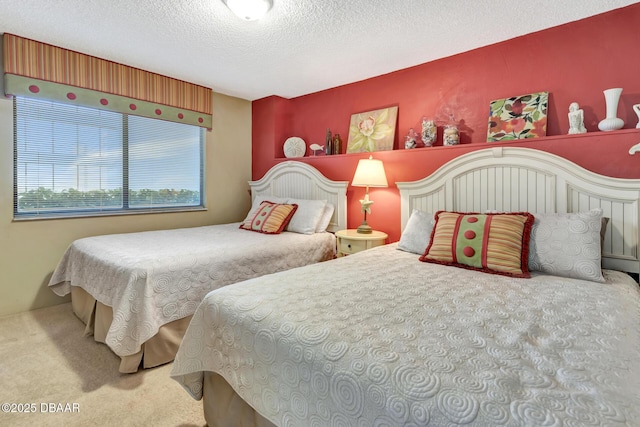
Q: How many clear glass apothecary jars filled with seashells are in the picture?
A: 3